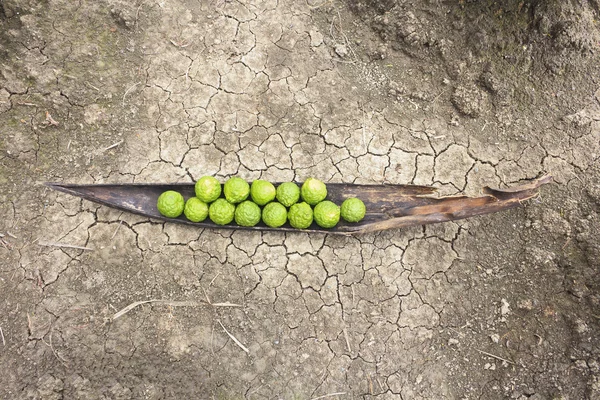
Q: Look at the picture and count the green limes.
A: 13